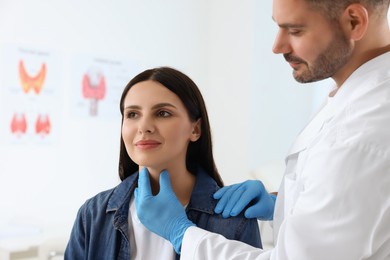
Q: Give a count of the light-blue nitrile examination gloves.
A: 2